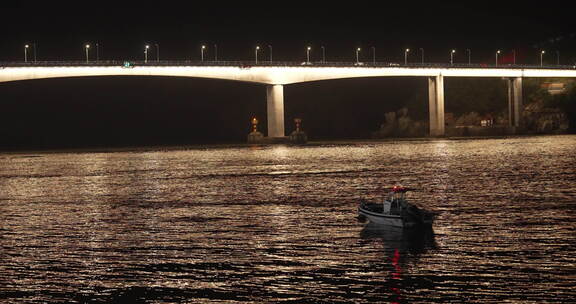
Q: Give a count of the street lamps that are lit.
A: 11